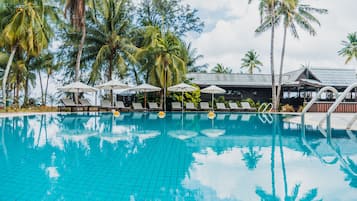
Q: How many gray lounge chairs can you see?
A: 12